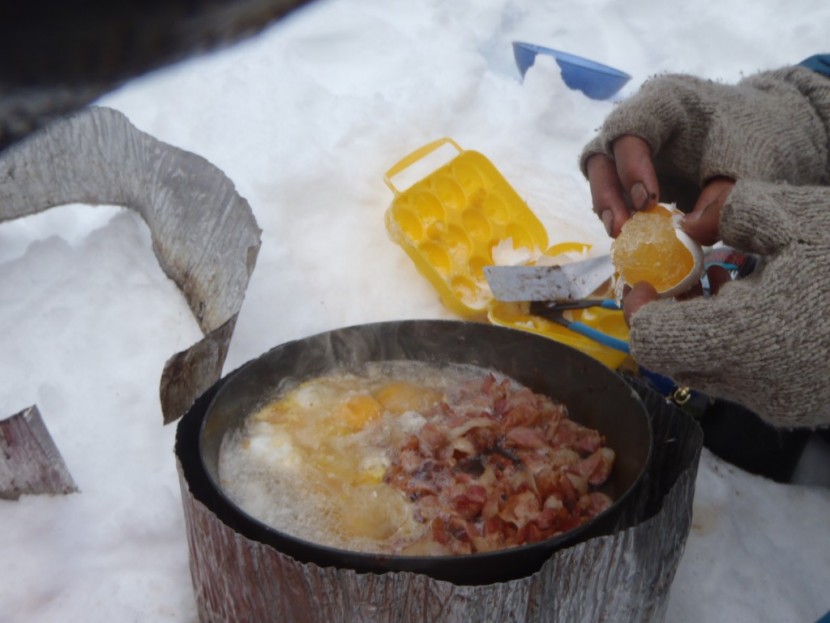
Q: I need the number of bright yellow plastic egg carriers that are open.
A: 1